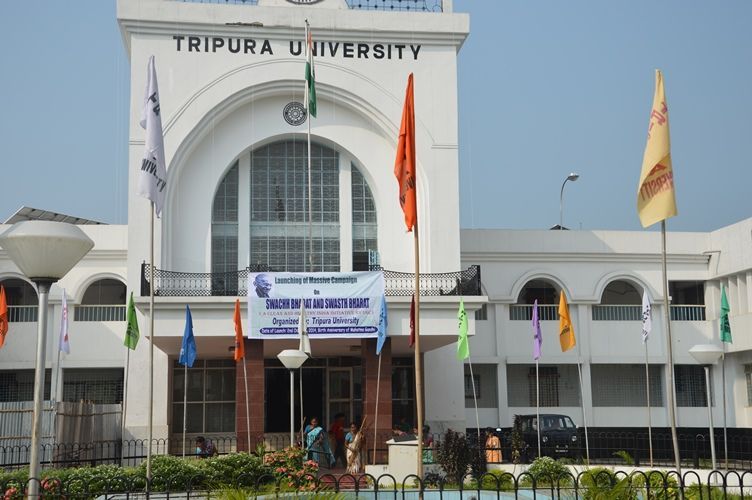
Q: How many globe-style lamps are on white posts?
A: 3